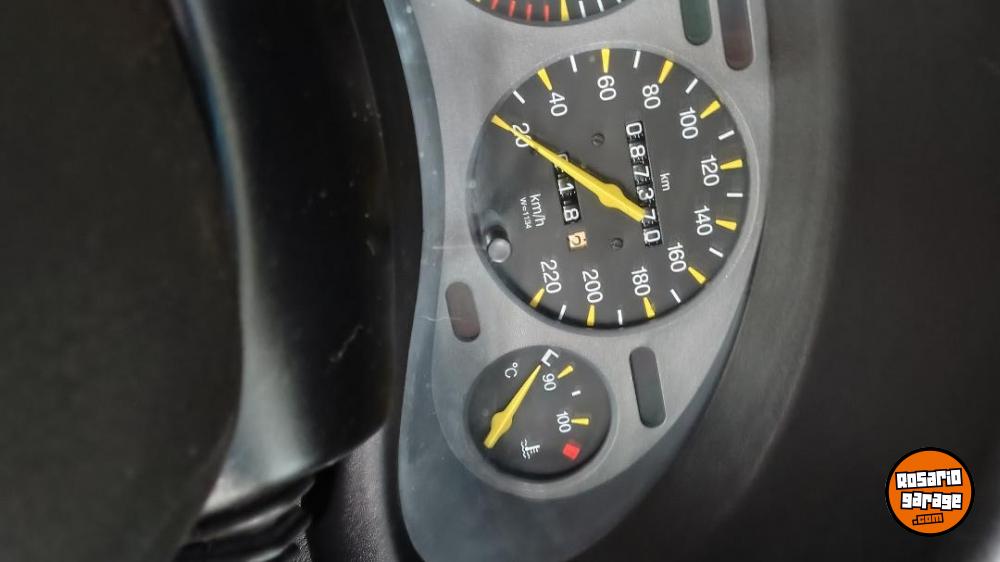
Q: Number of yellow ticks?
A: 14